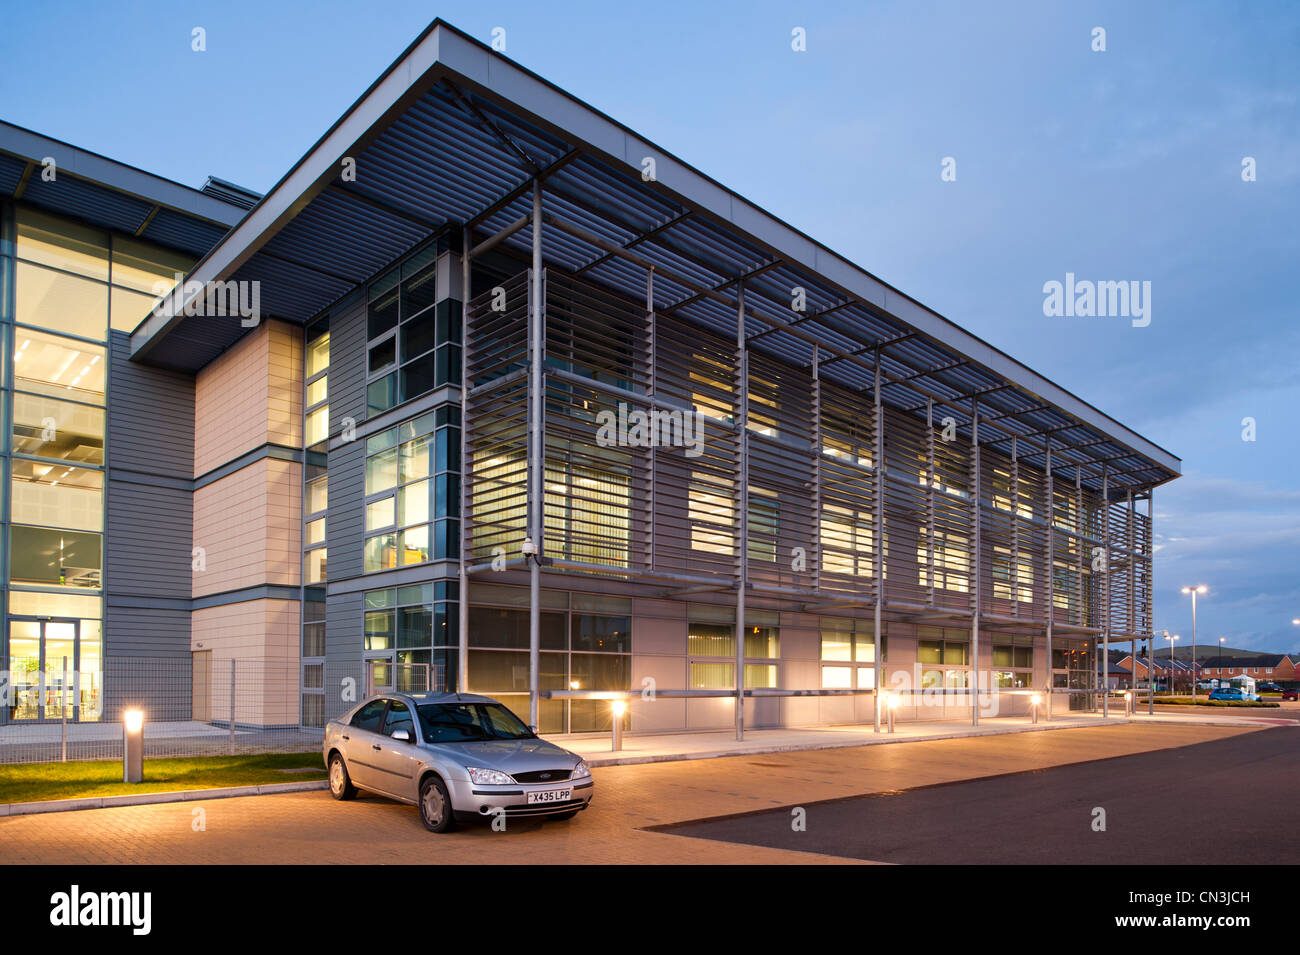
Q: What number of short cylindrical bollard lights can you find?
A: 5